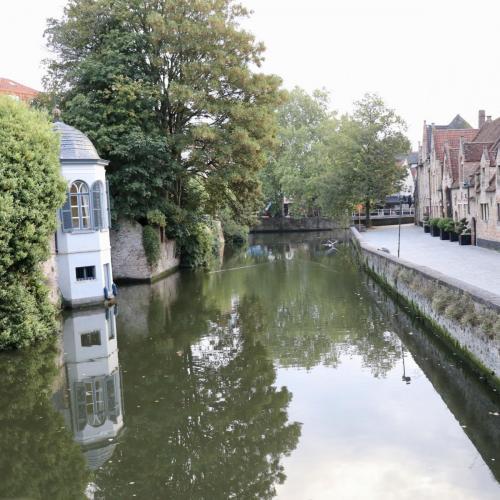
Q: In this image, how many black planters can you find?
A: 5